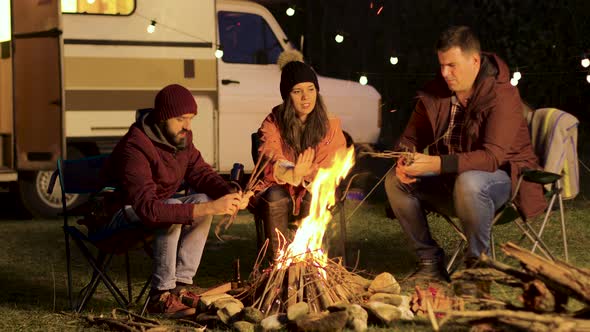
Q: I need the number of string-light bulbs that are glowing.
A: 11